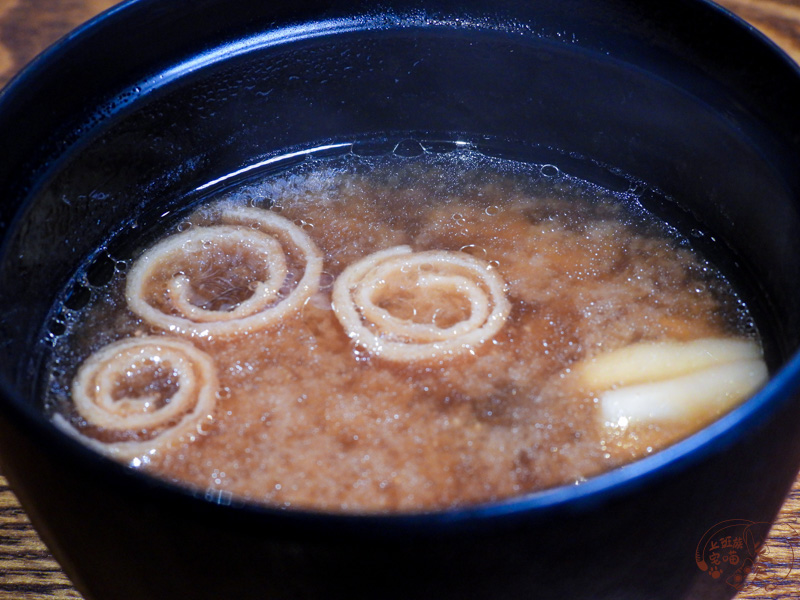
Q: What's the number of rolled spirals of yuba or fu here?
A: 3